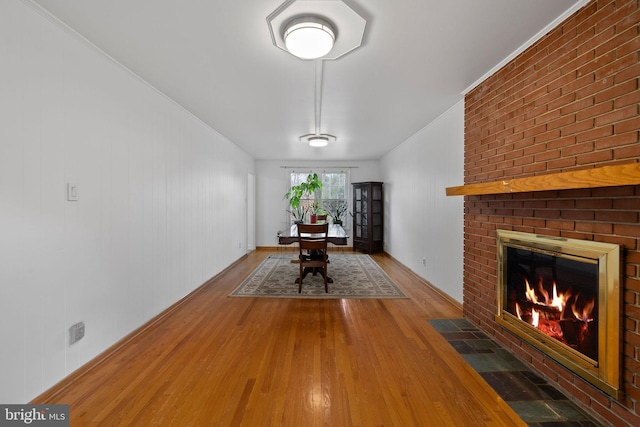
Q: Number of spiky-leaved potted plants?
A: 2